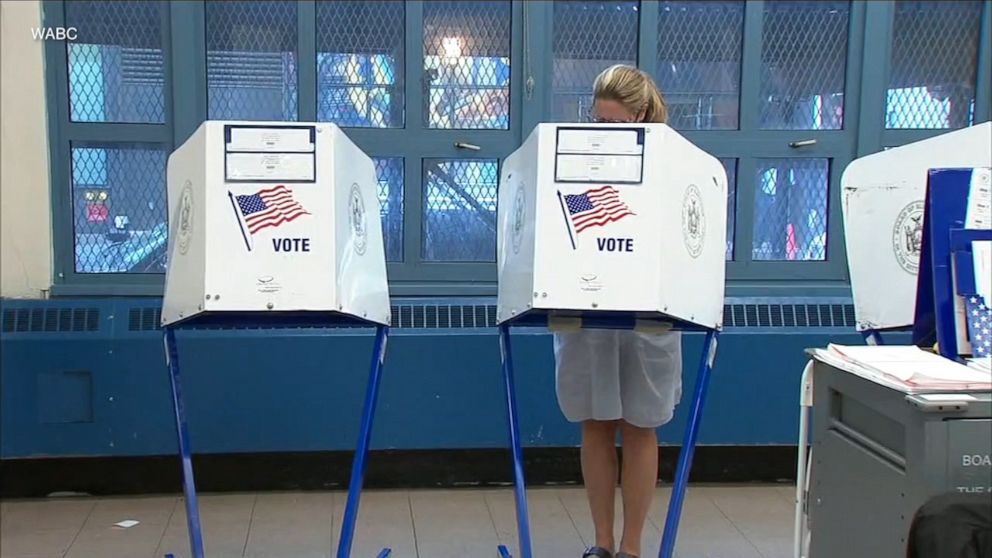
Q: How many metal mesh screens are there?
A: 13